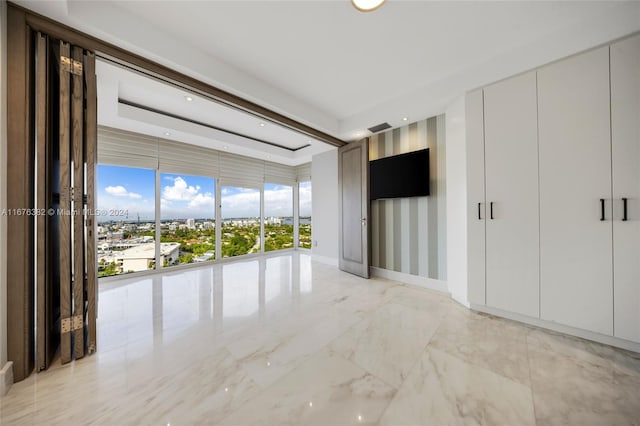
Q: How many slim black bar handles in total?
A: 4